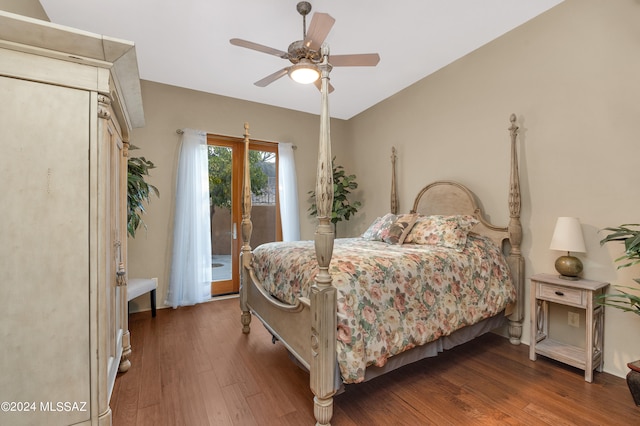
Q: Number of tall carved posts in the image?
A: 4